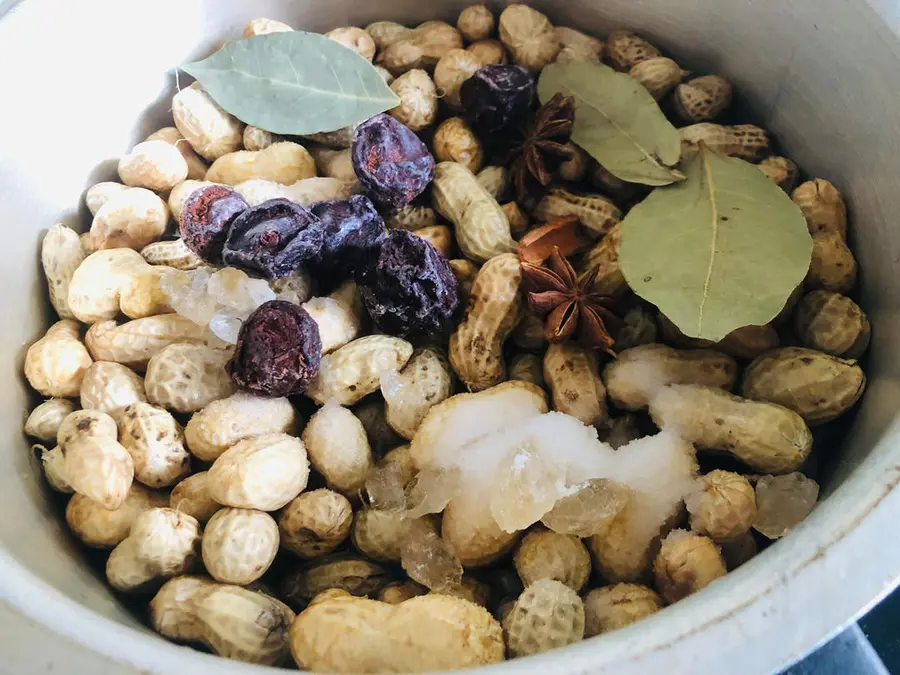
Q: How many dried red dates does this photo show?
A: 7